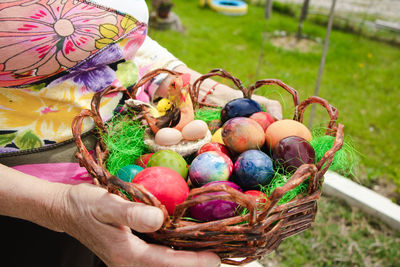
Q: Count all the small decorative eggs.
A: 2